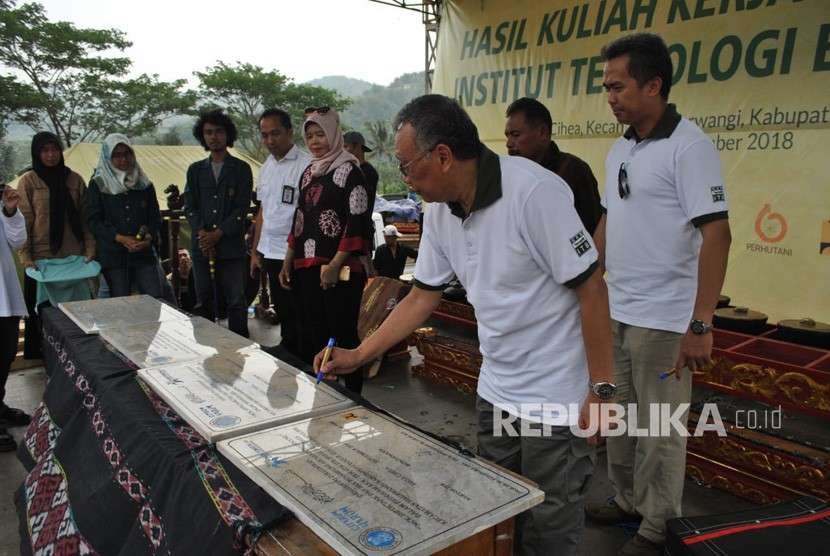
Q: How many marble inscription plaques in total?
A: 4